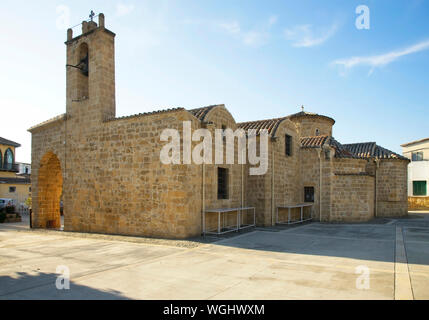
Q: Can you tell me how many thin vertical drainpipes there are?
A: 5